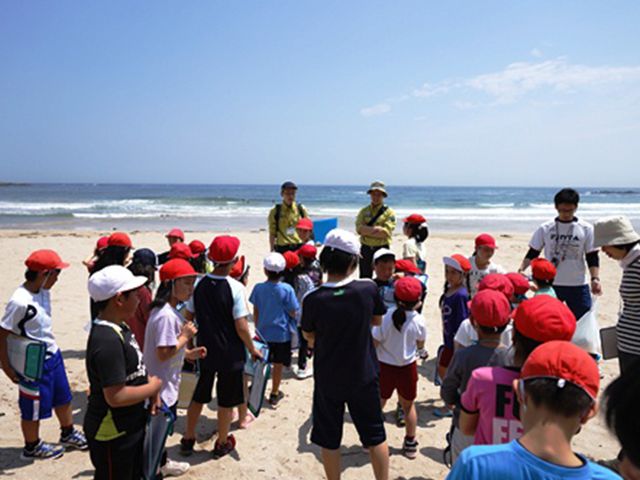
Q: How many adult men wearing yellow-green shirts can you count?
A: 2